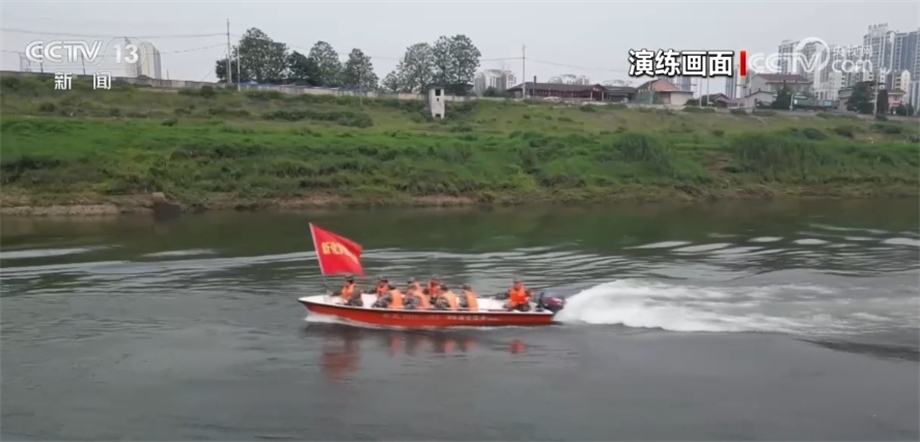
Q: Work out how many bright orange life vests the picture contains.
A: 9